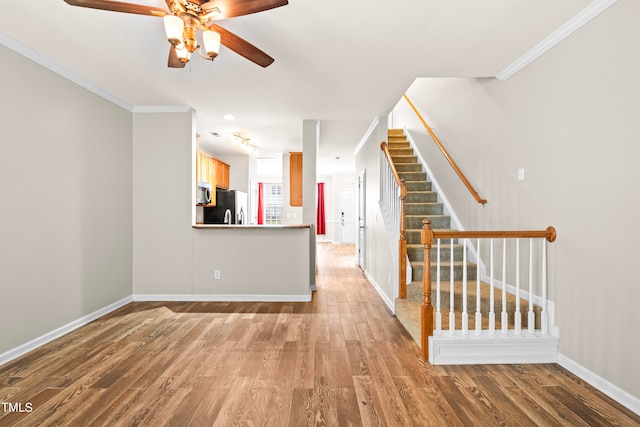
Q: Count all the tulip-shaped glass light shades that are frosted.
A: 3